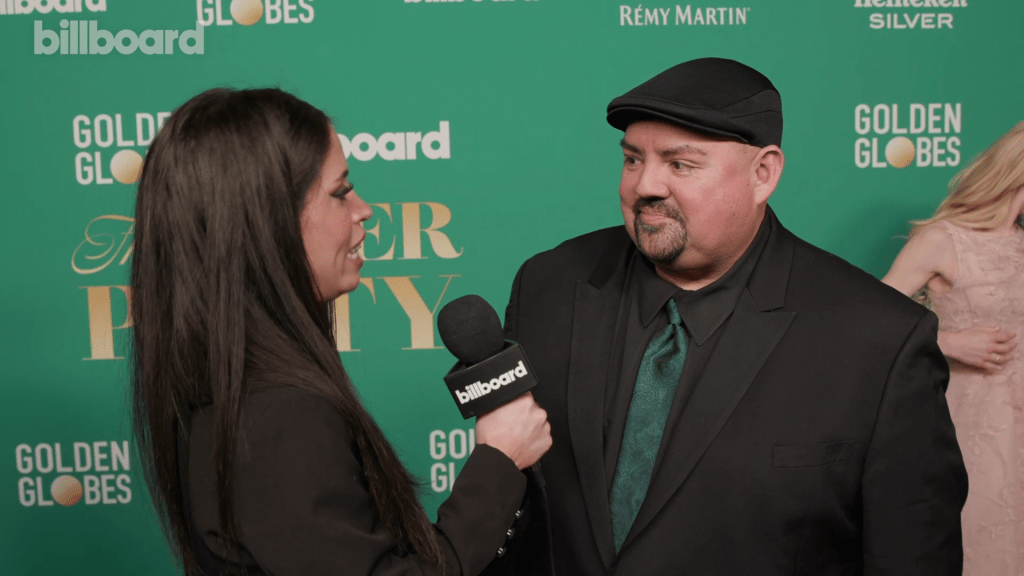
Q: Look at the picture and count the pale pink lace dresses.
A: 1